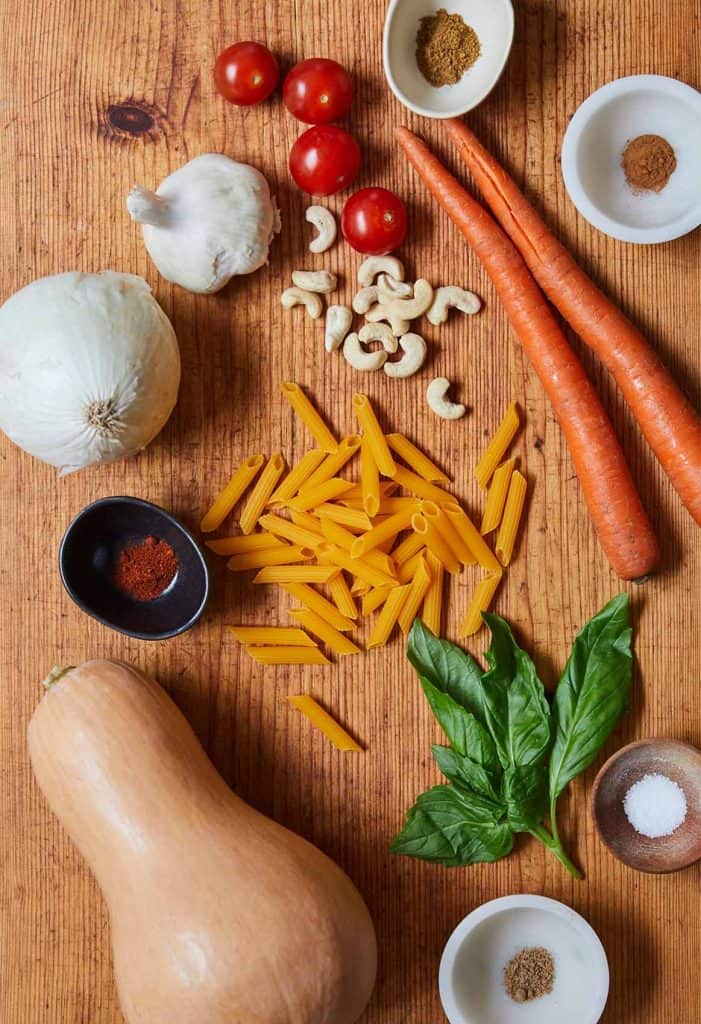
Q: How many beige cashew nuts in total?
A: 14